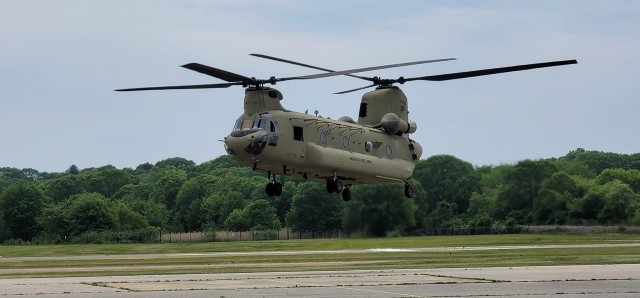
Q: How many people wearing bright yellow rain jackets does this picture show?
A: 0